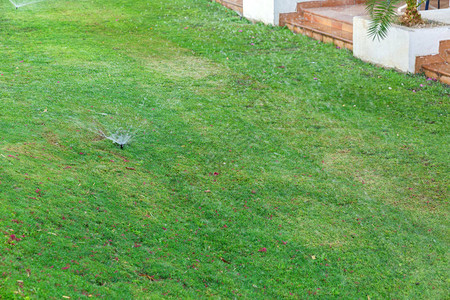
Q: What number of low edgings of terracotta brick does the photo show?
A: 3